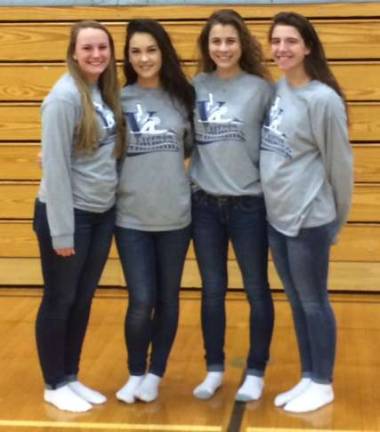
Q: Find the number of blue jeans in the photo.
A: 4